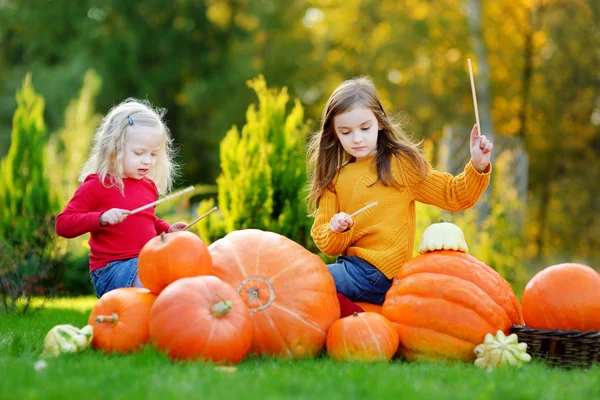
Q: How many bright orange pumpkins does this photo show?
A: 7